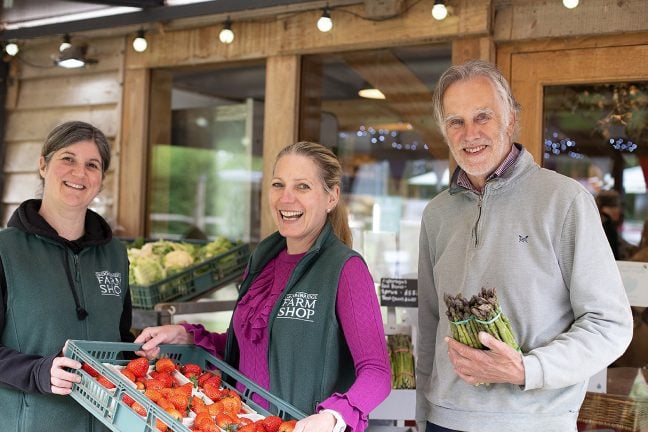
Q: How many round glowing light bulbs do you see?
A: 7